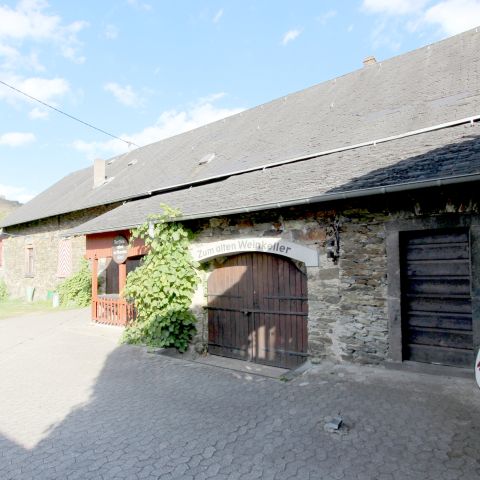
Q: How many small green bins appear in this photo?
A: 2